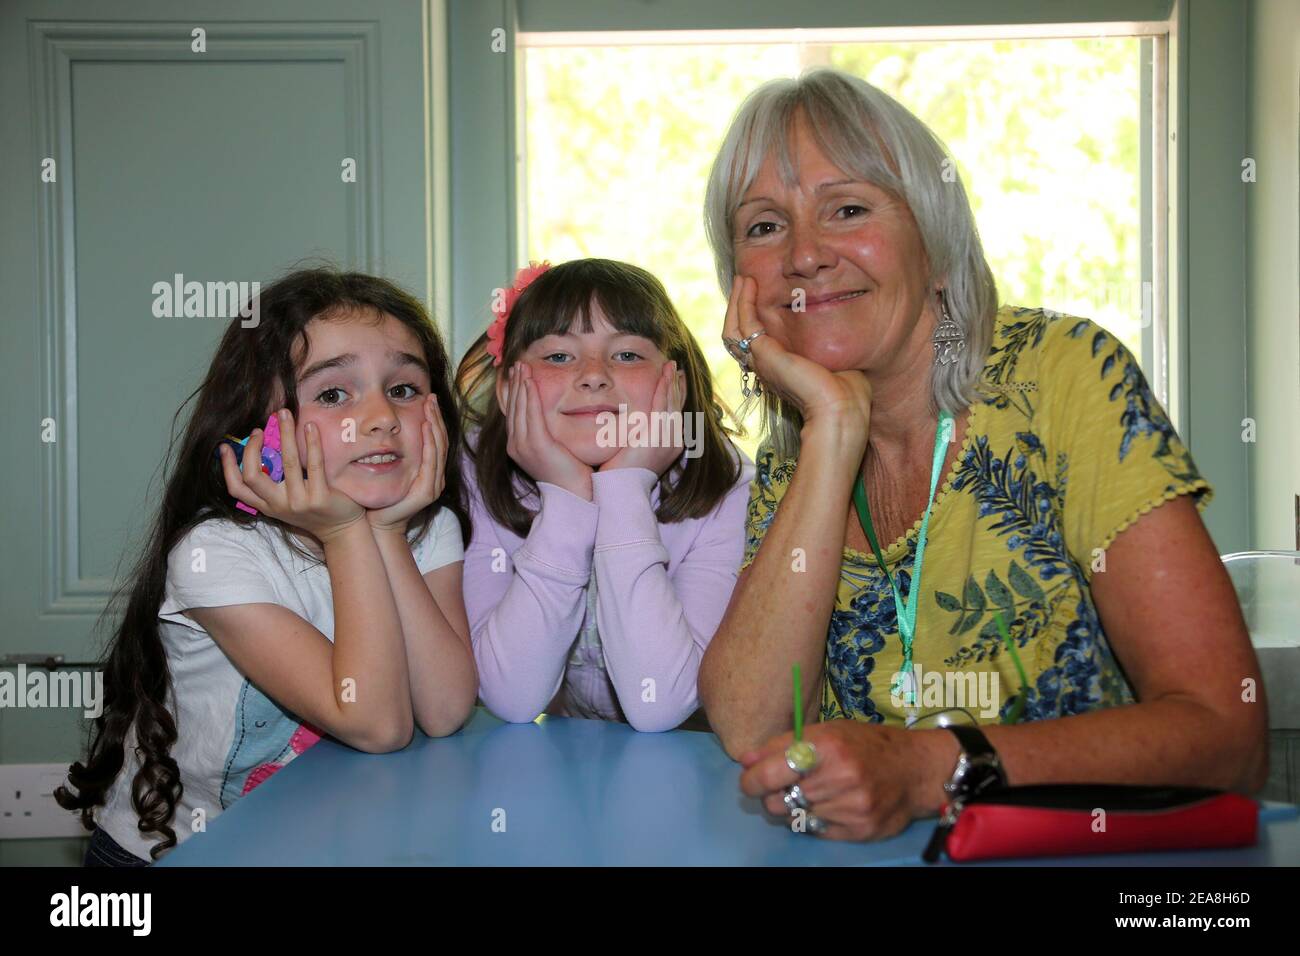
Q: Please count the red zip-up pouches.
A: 1